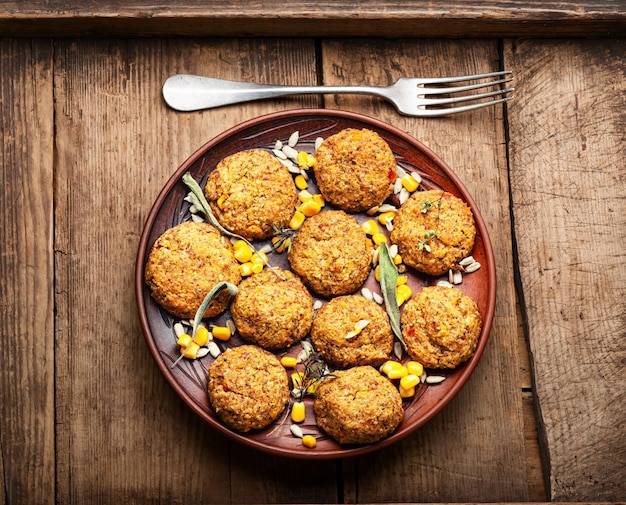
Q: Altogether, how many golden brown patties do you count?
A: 10